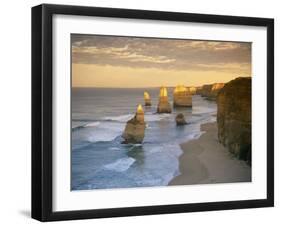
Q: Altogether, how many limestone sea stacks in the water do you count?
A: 5